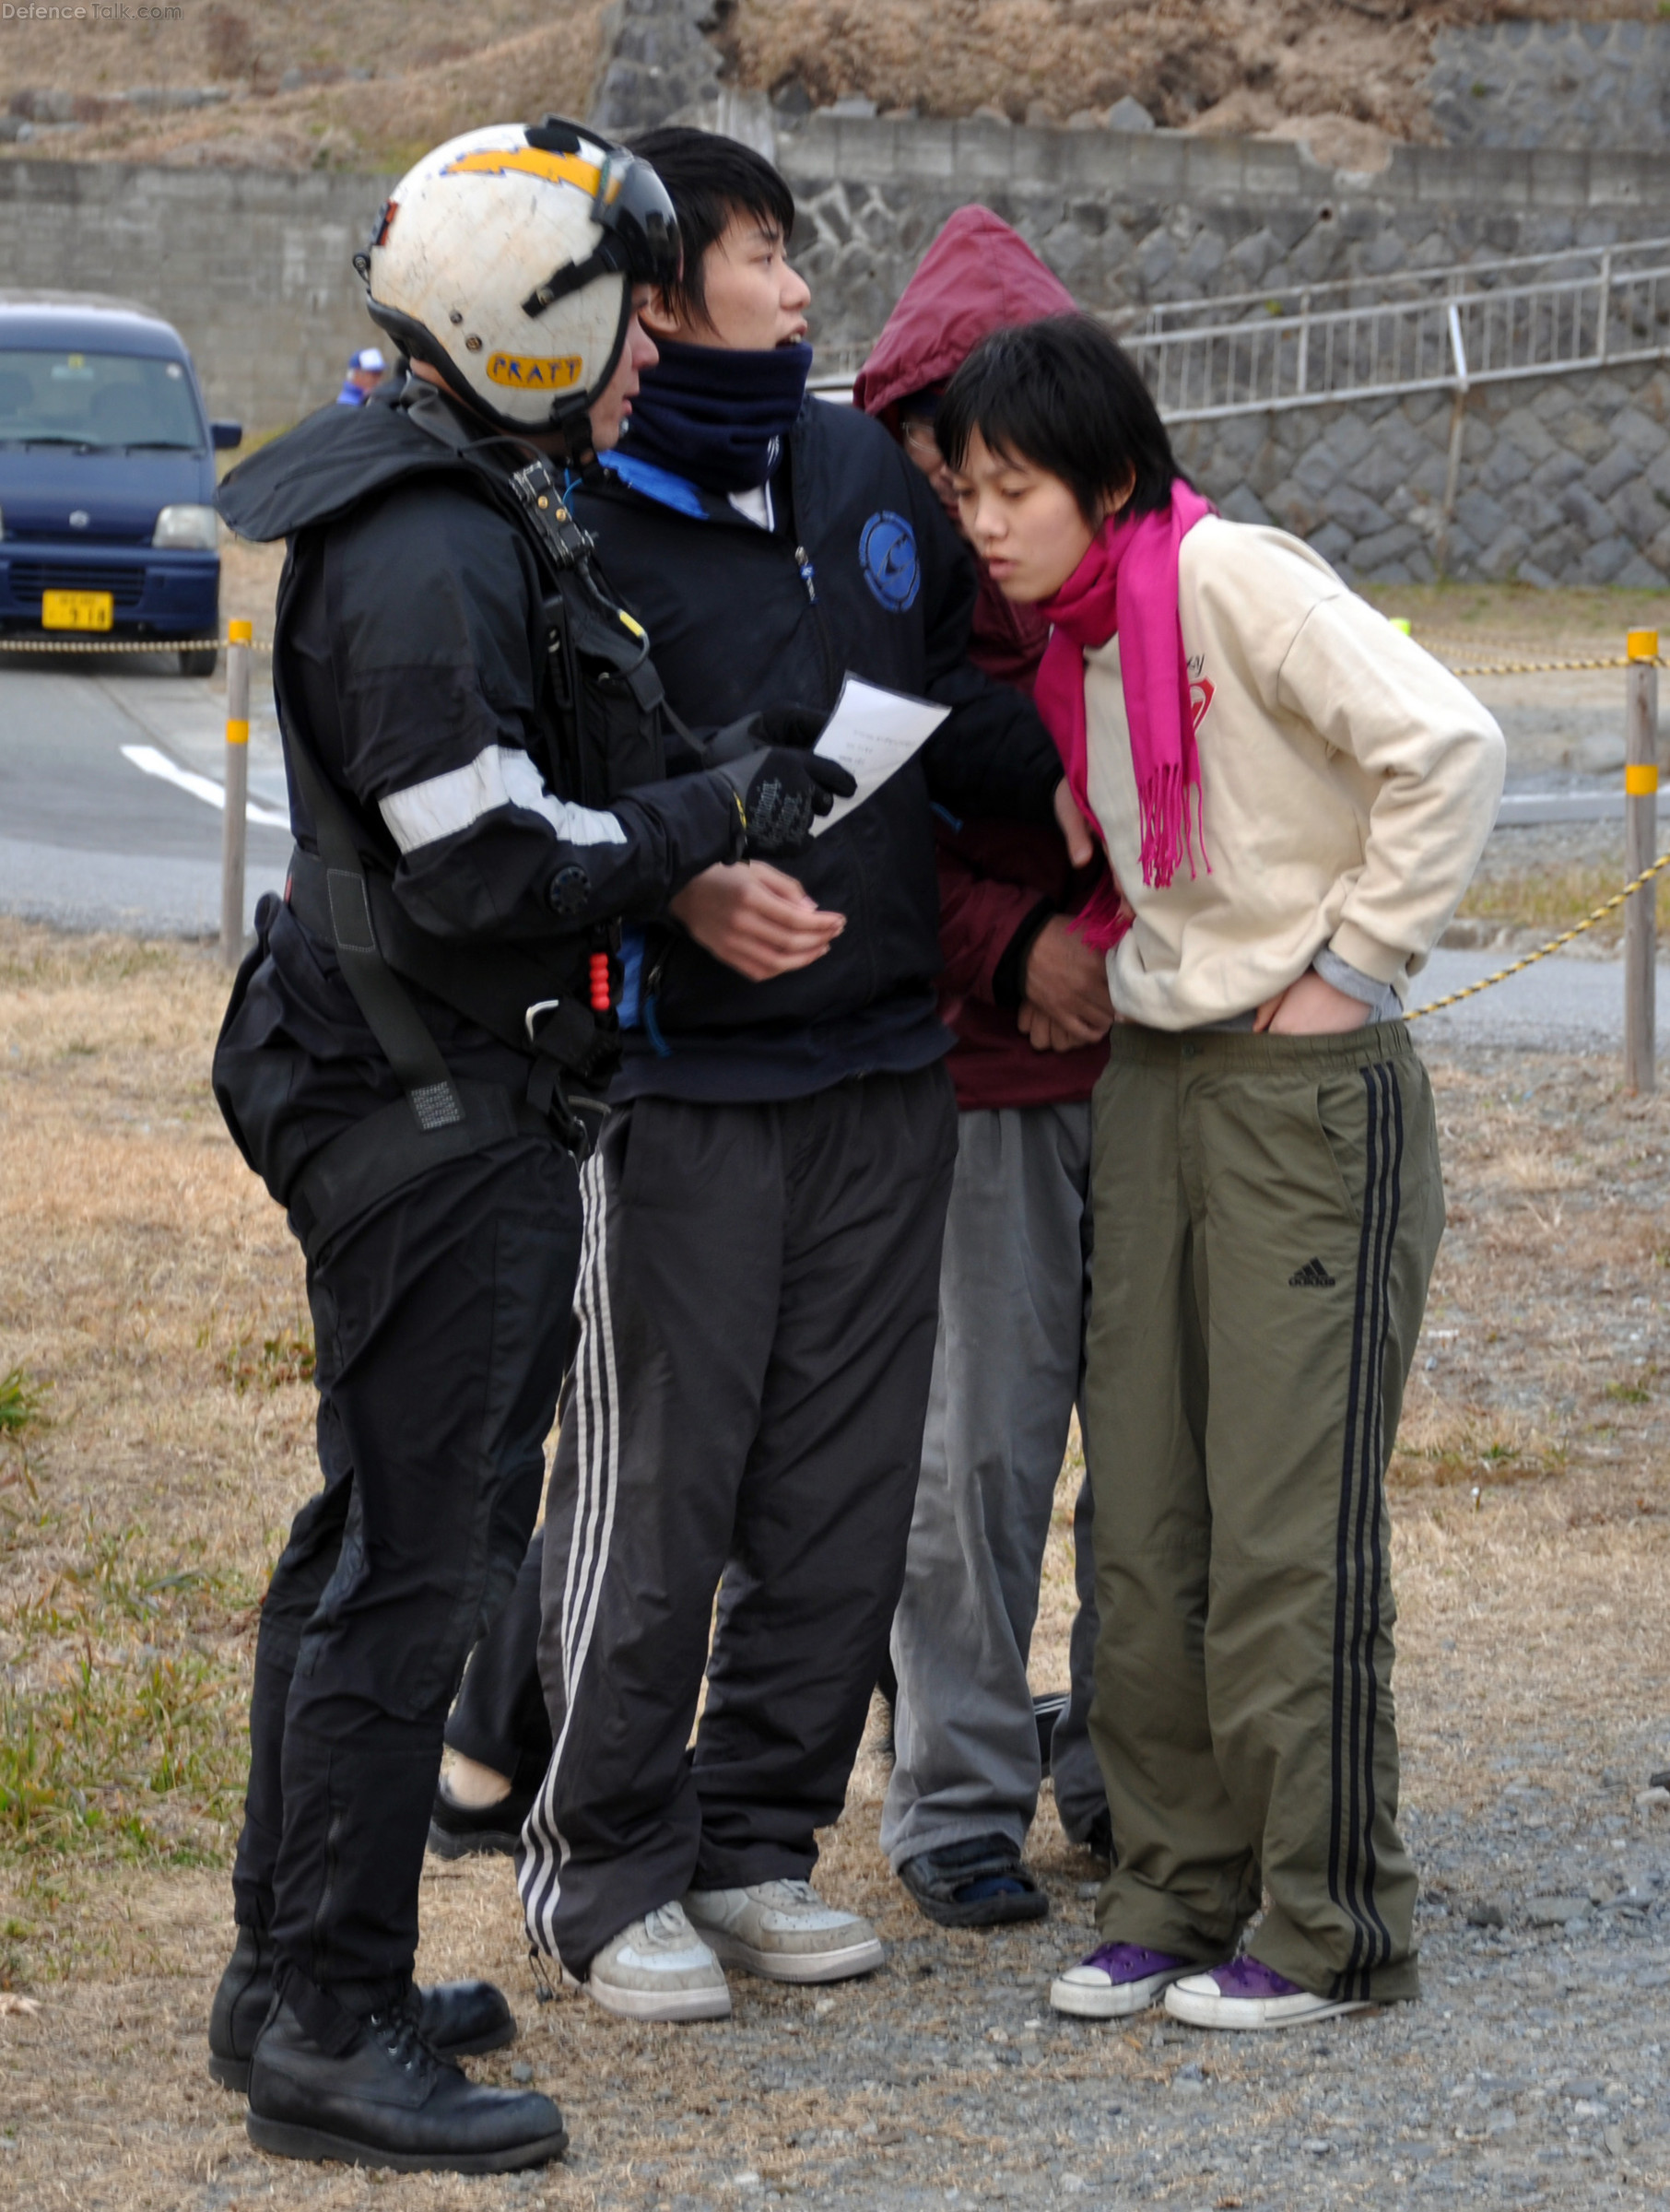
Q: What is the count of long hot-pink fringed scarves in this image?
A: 1